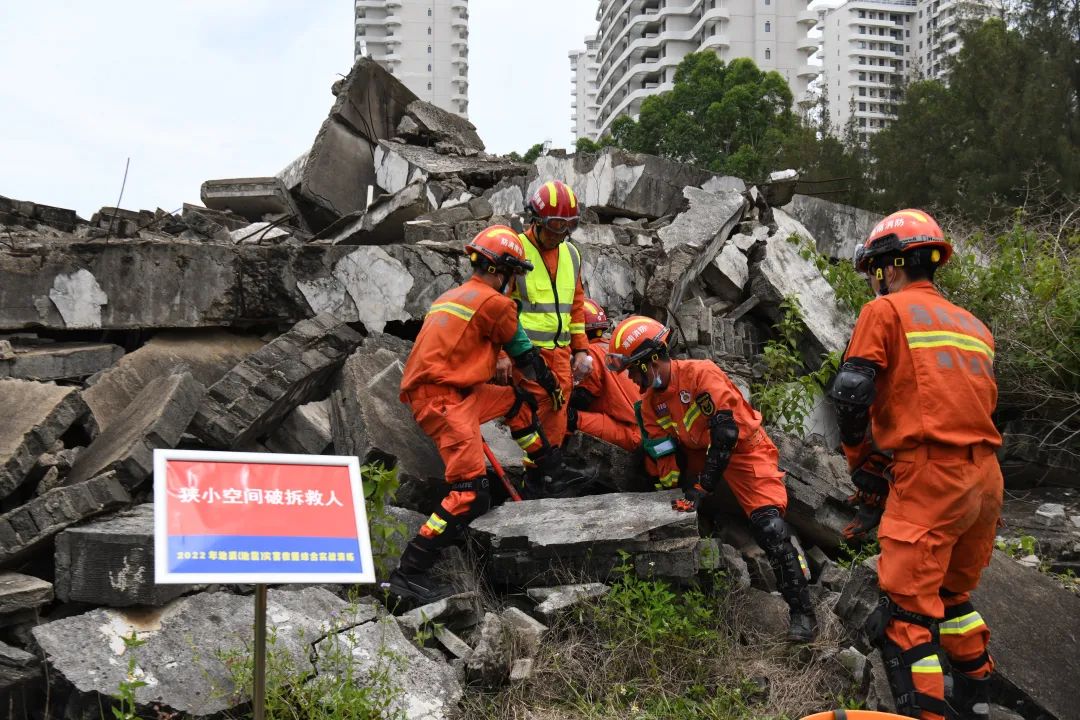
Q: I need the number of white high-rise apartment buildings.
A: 4